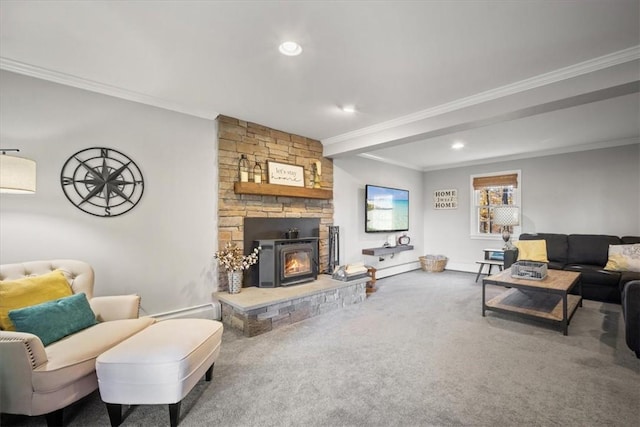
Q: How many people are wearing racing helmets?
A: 0